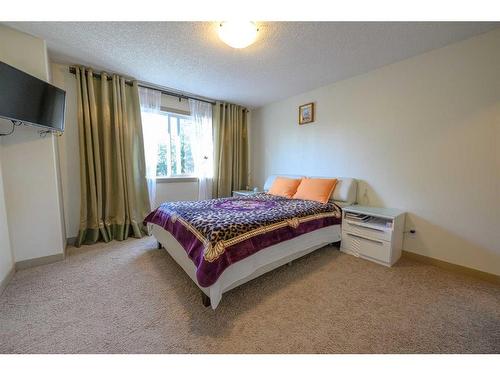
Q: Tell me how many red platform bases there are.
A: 0